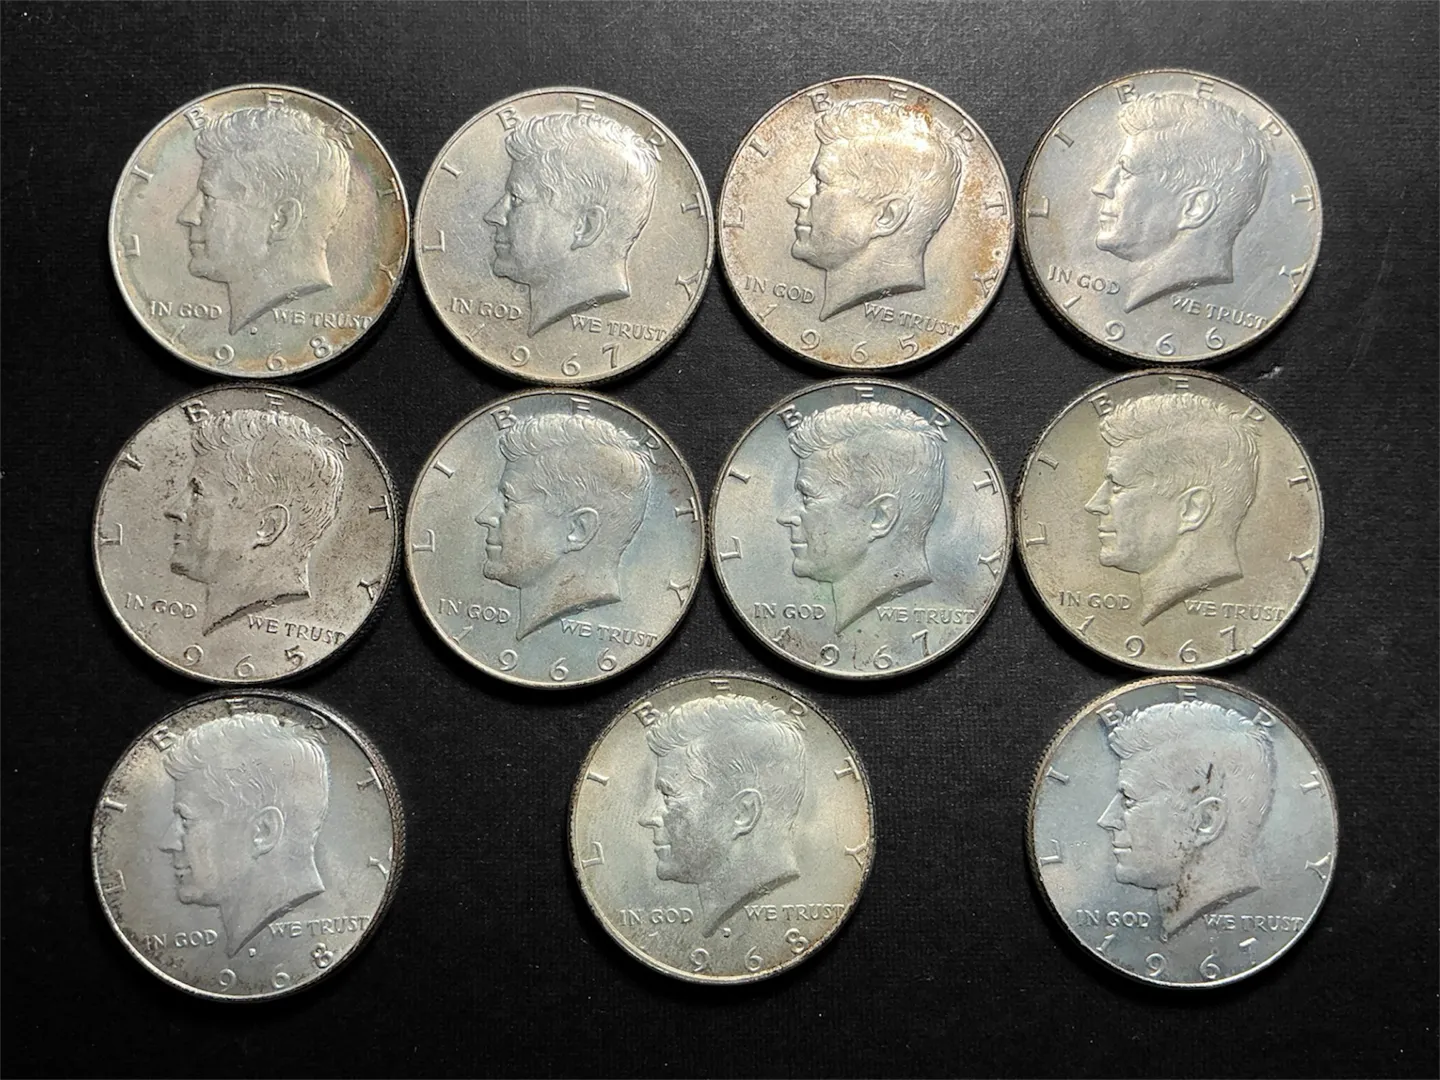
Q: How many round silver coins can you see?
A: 11